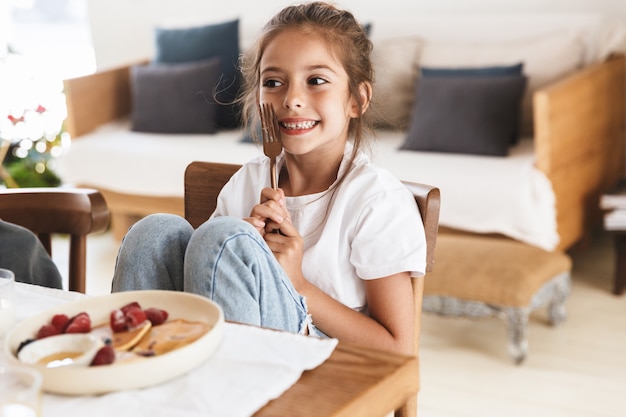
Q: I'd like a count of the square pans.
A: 0